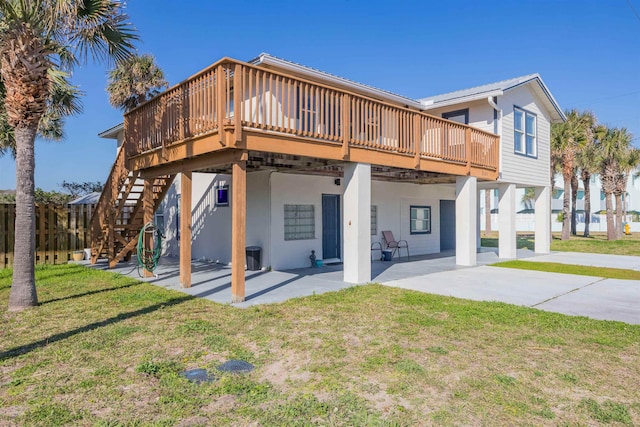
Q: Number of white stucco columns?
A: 4